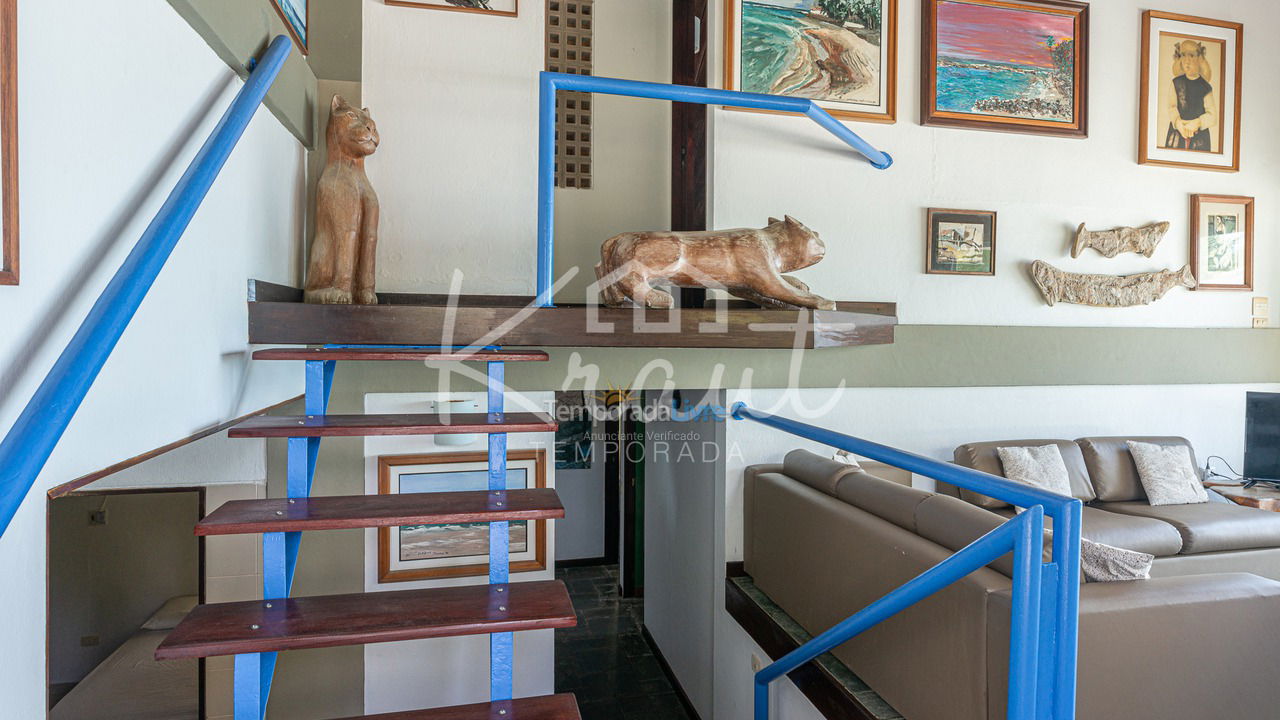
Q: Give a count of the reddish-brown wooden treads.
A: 5